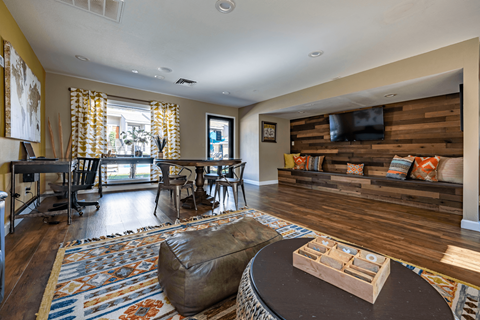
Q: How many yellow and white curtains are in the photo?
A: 2